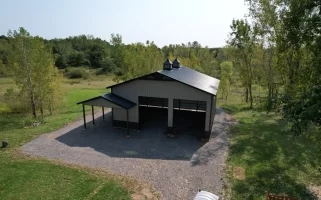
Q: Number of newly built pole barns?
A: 1